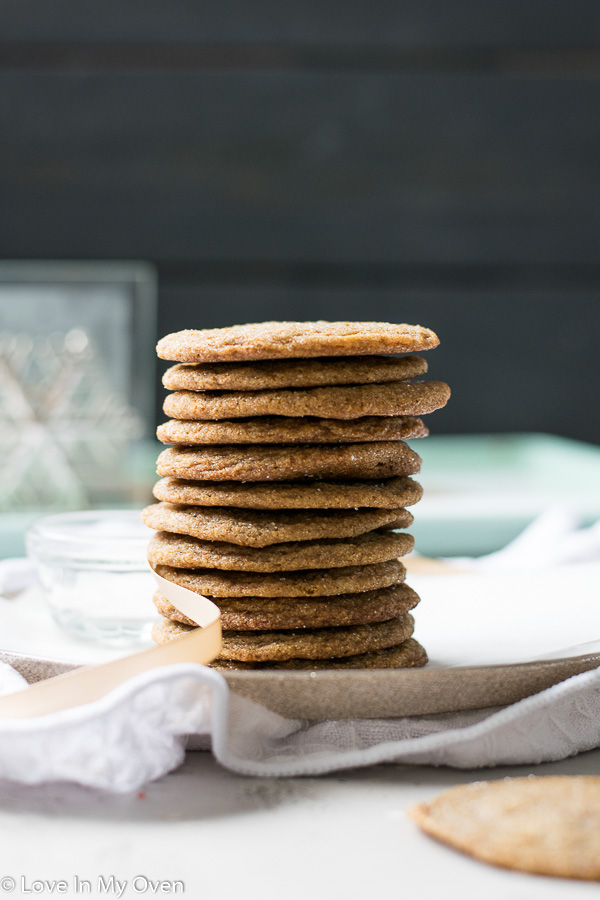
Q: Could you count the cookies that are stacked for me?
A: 12